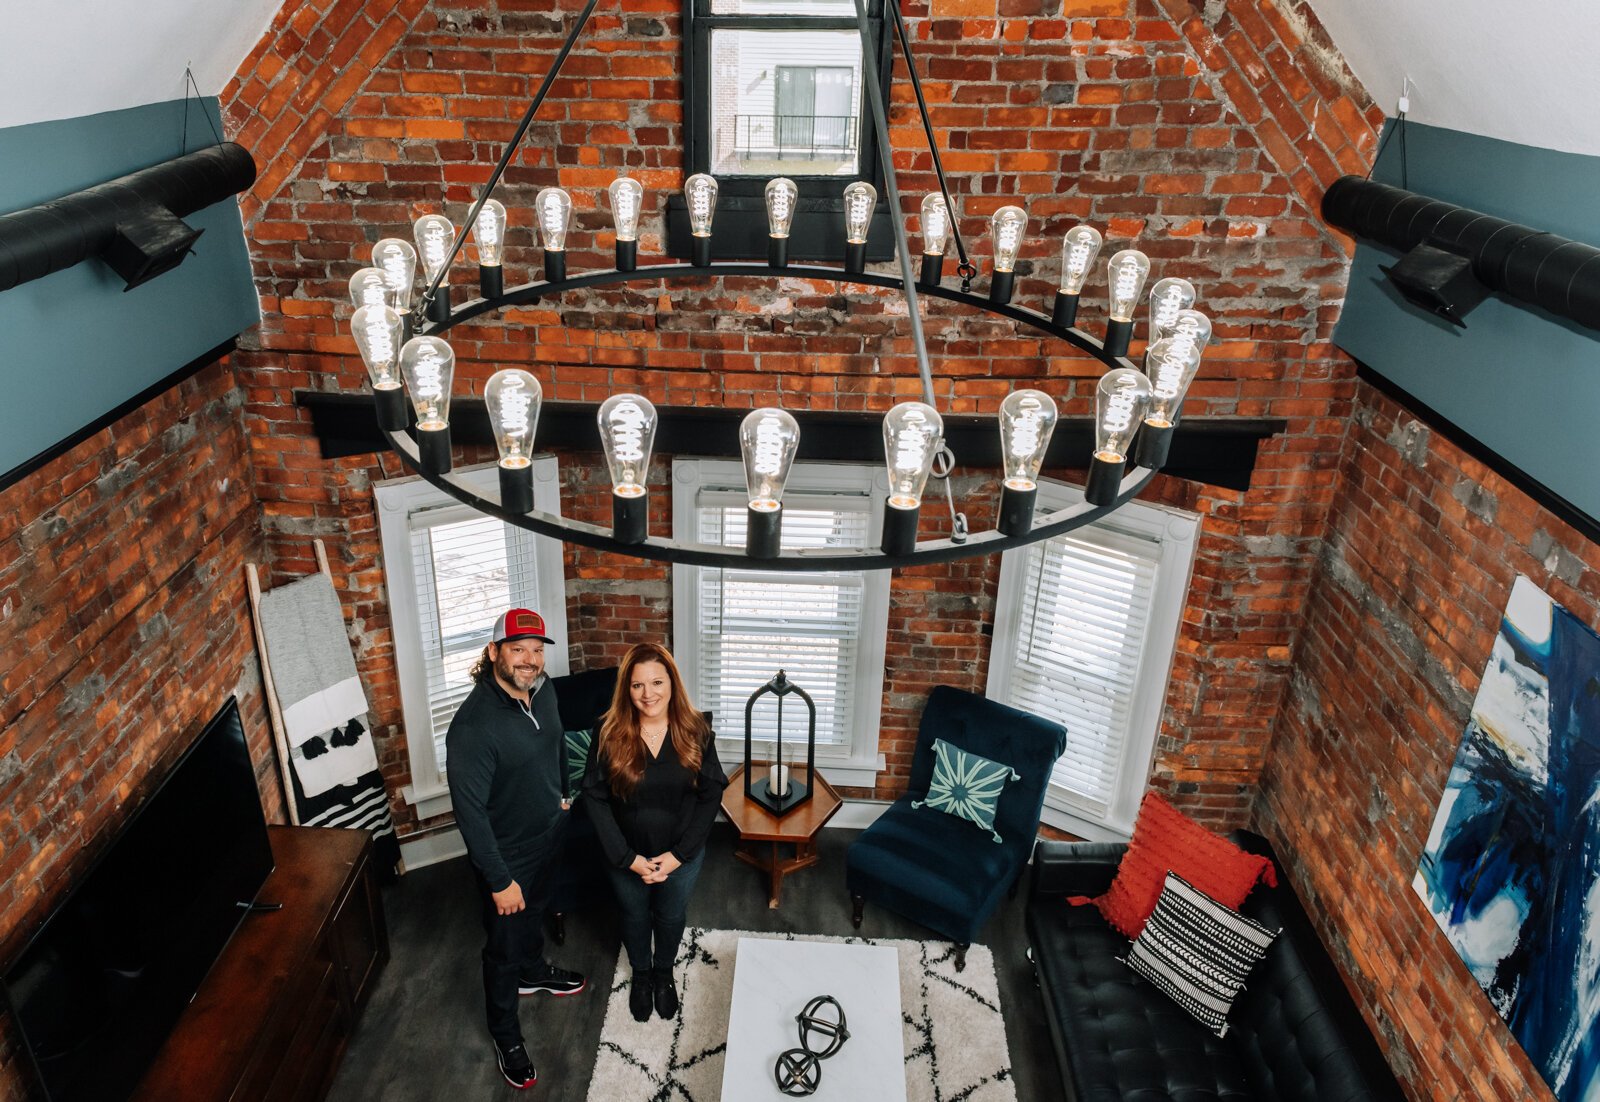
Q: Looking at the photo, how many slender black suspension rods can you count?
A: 3